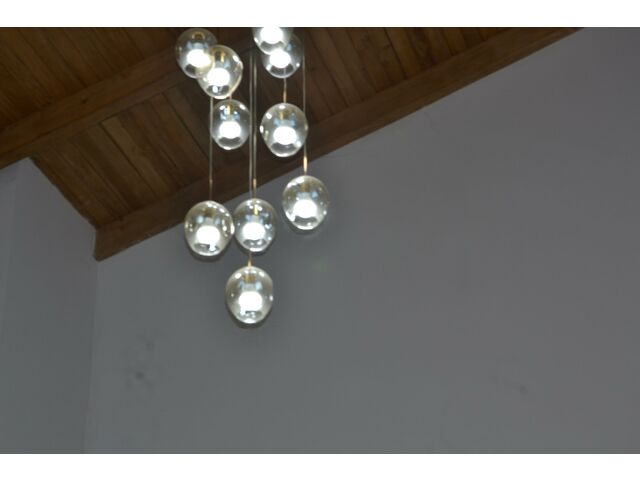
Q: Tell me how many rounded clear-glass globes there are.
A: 10